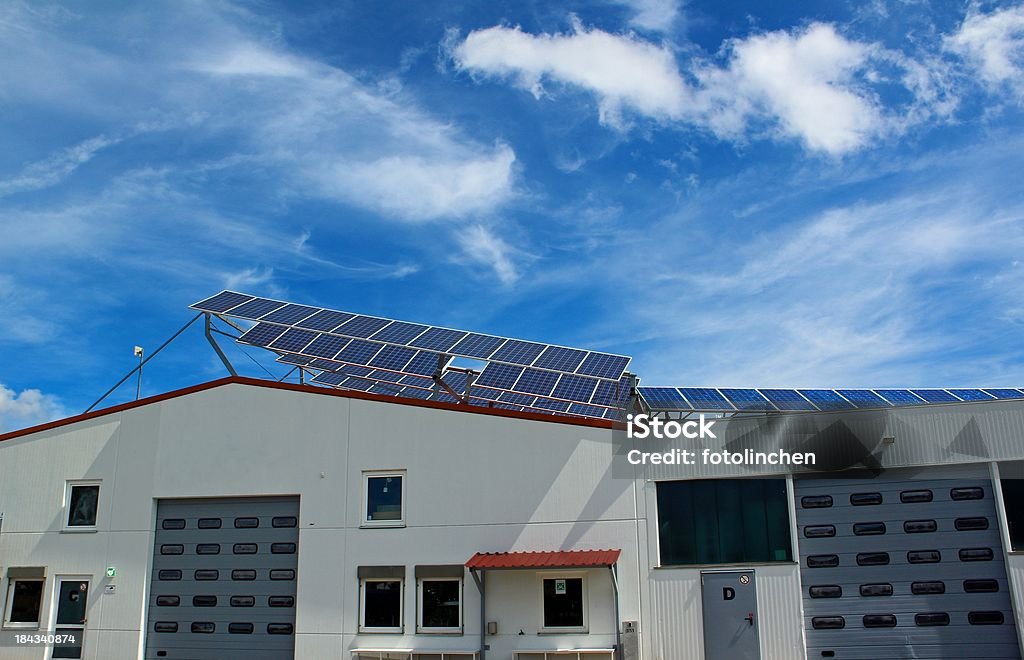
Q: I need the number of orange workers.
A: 0